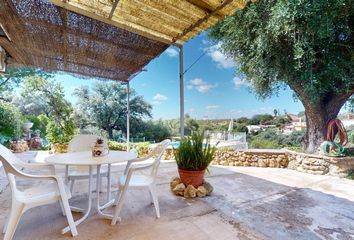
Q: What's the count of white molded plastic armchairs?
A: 3